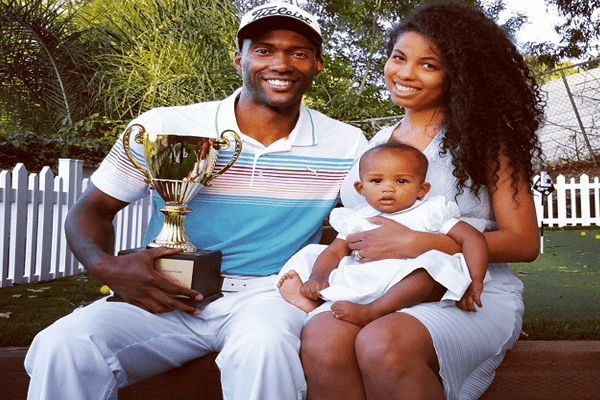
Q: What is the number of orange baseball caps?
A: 0